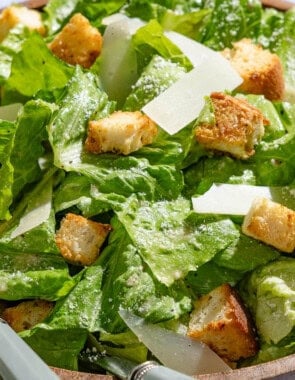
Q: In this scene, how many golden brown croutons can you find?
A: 9